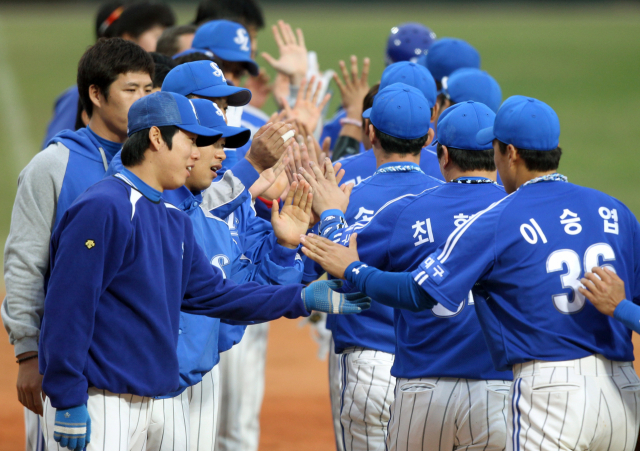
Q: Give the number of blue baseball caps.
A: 10